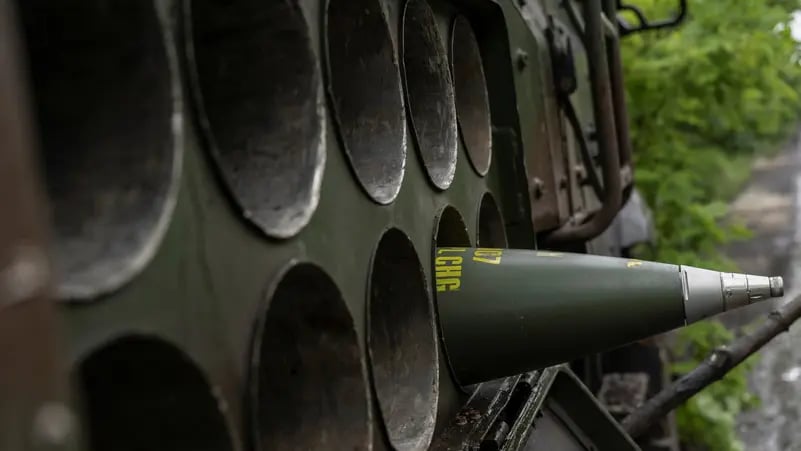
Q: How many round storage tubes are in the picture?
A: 10